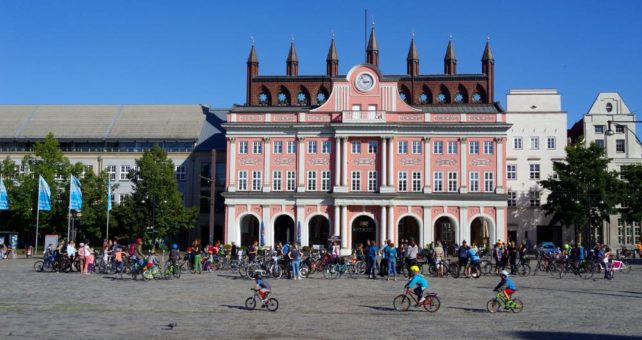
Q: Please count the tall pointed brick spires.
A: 7